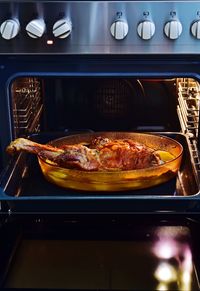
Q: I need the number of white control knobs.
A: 7